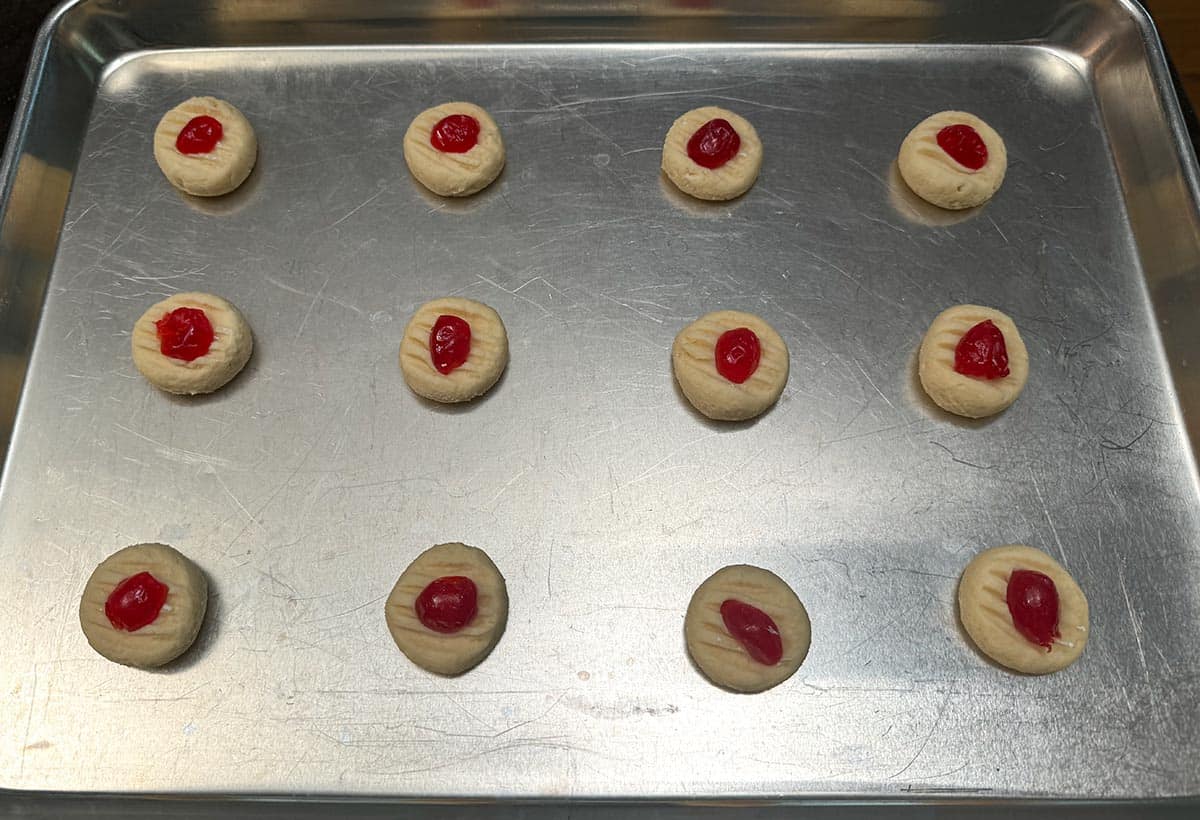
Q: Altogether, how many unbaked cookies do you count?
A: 12